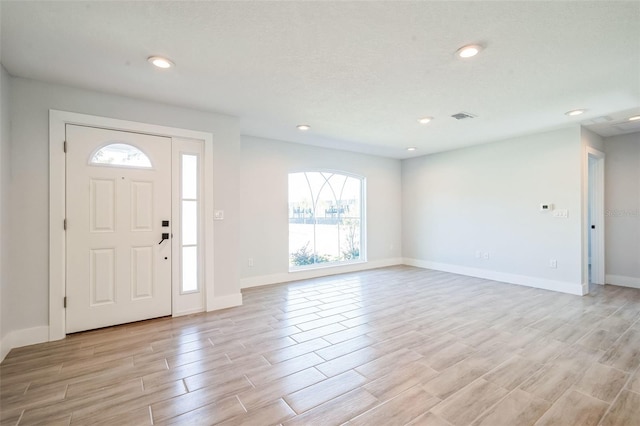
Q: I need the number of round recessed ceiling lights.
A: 7